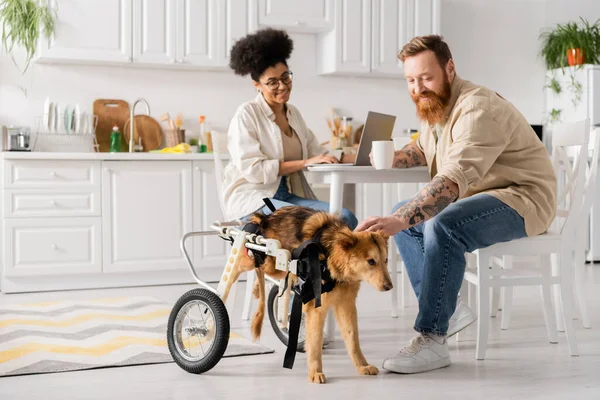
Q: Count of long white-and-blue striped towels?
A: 0